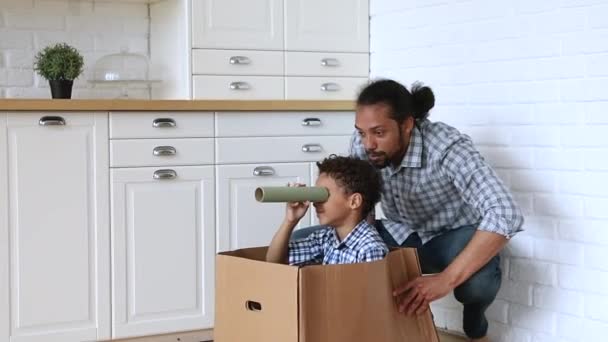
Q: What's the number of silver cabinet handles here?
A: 11